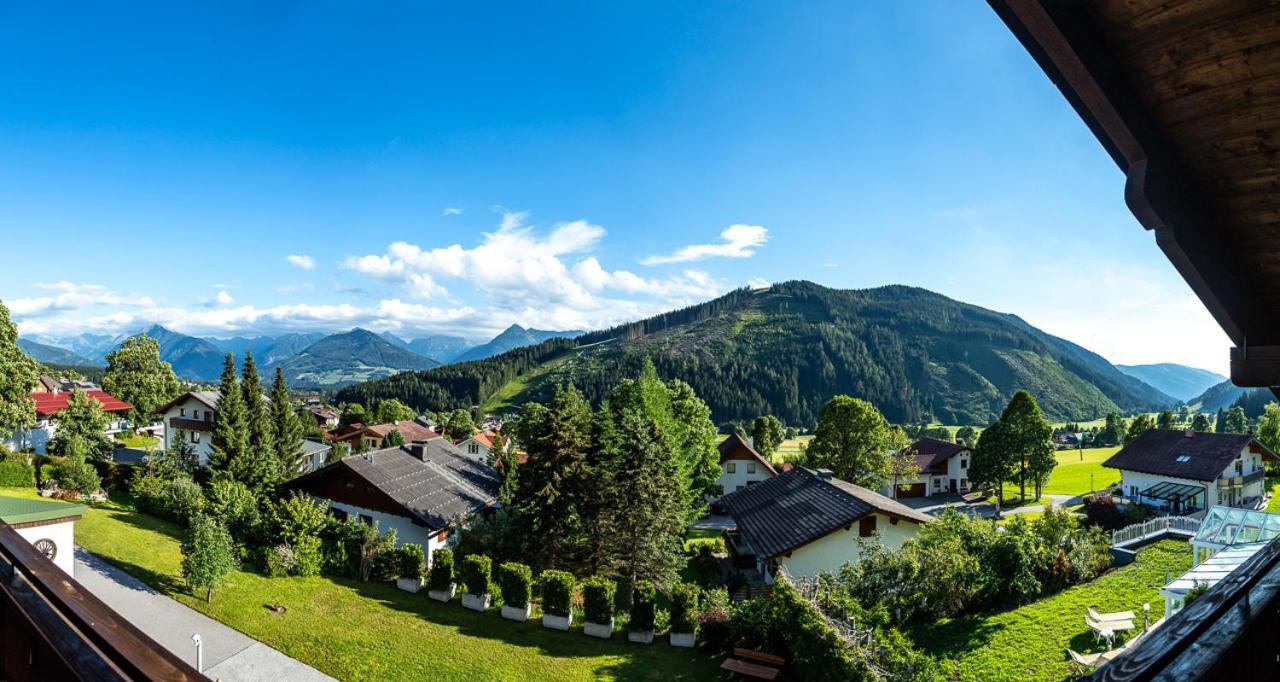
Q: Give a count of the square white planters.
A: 8